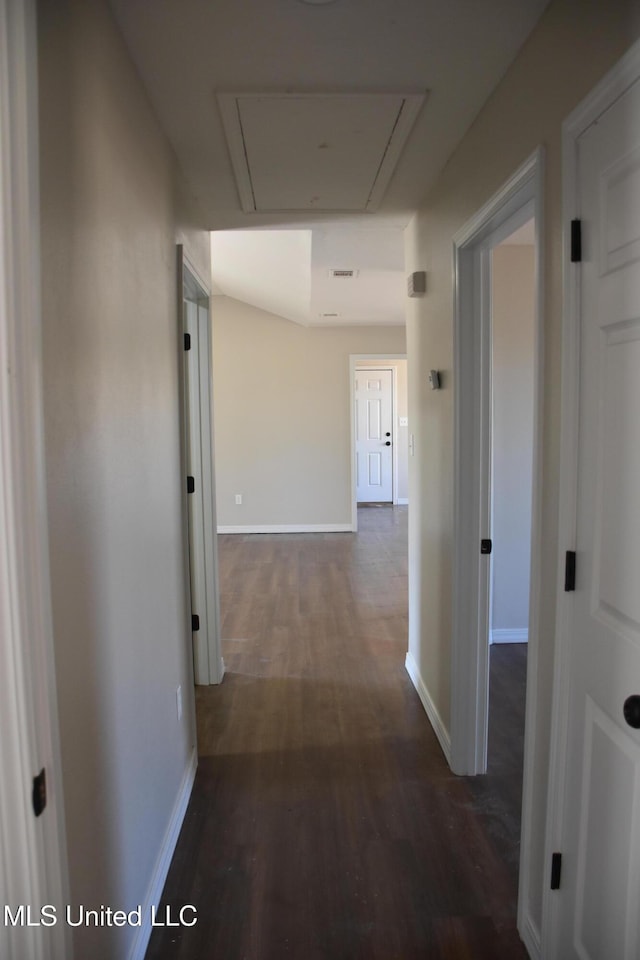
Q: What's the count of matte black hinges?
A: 6